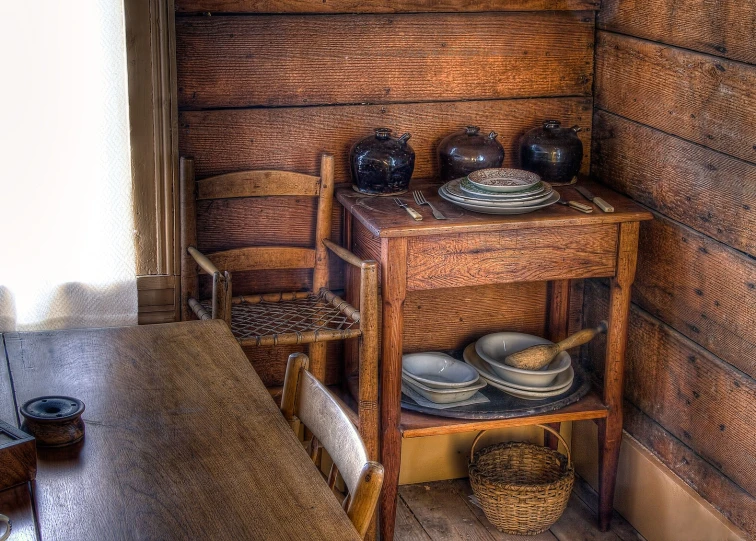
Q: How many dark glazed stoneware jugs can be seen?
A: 3